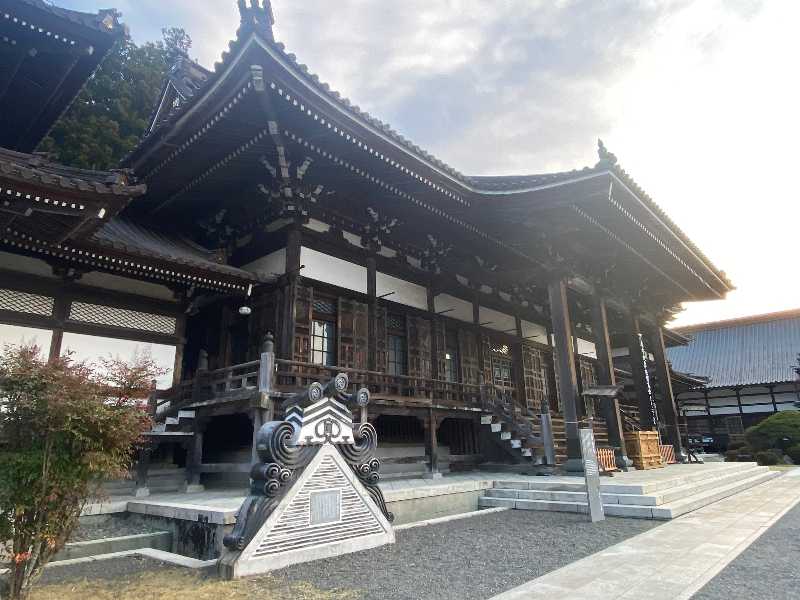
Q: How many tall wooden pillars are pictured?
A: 4